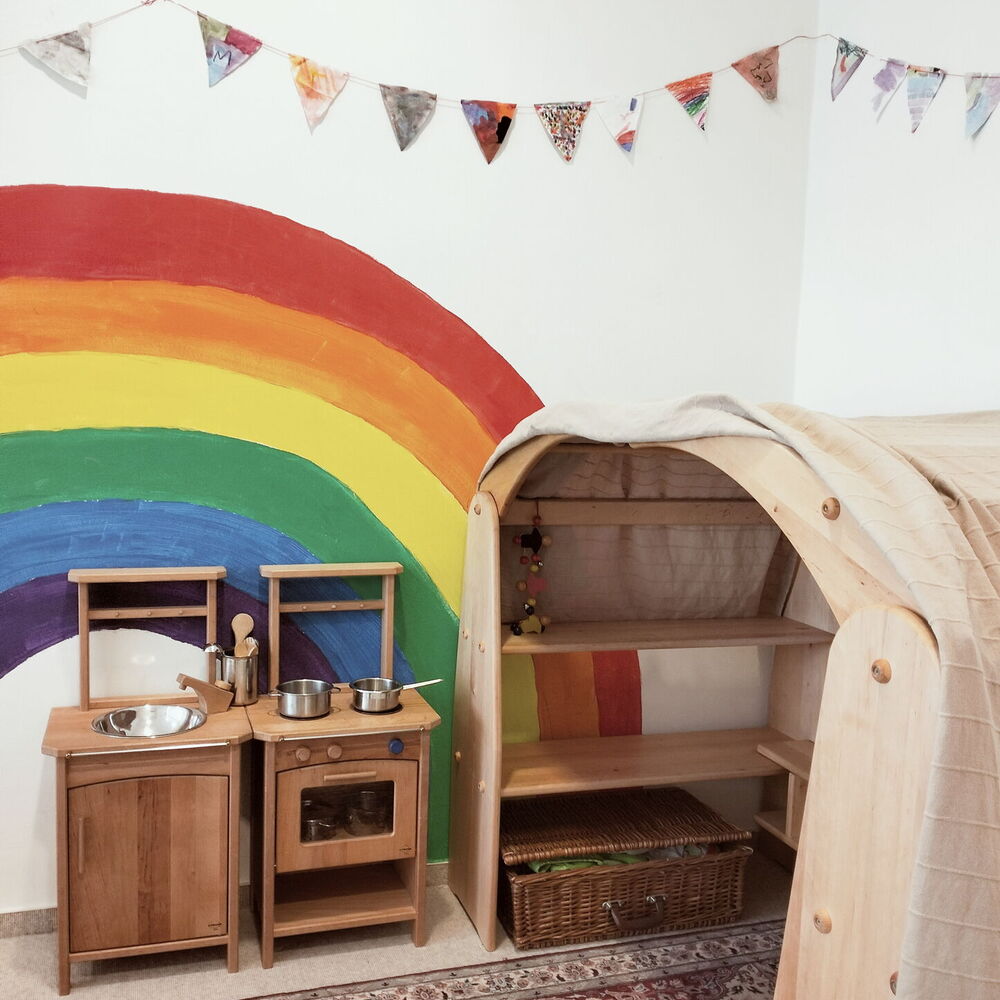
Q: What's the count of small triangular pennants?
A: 13